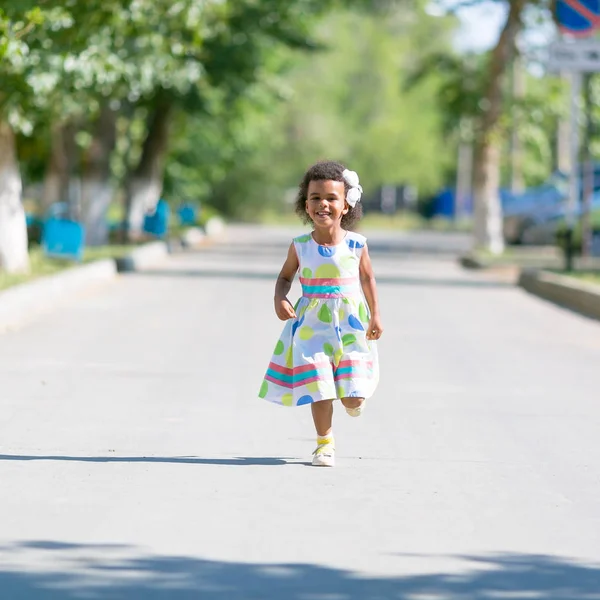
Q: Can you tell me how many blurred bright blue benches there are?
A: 3